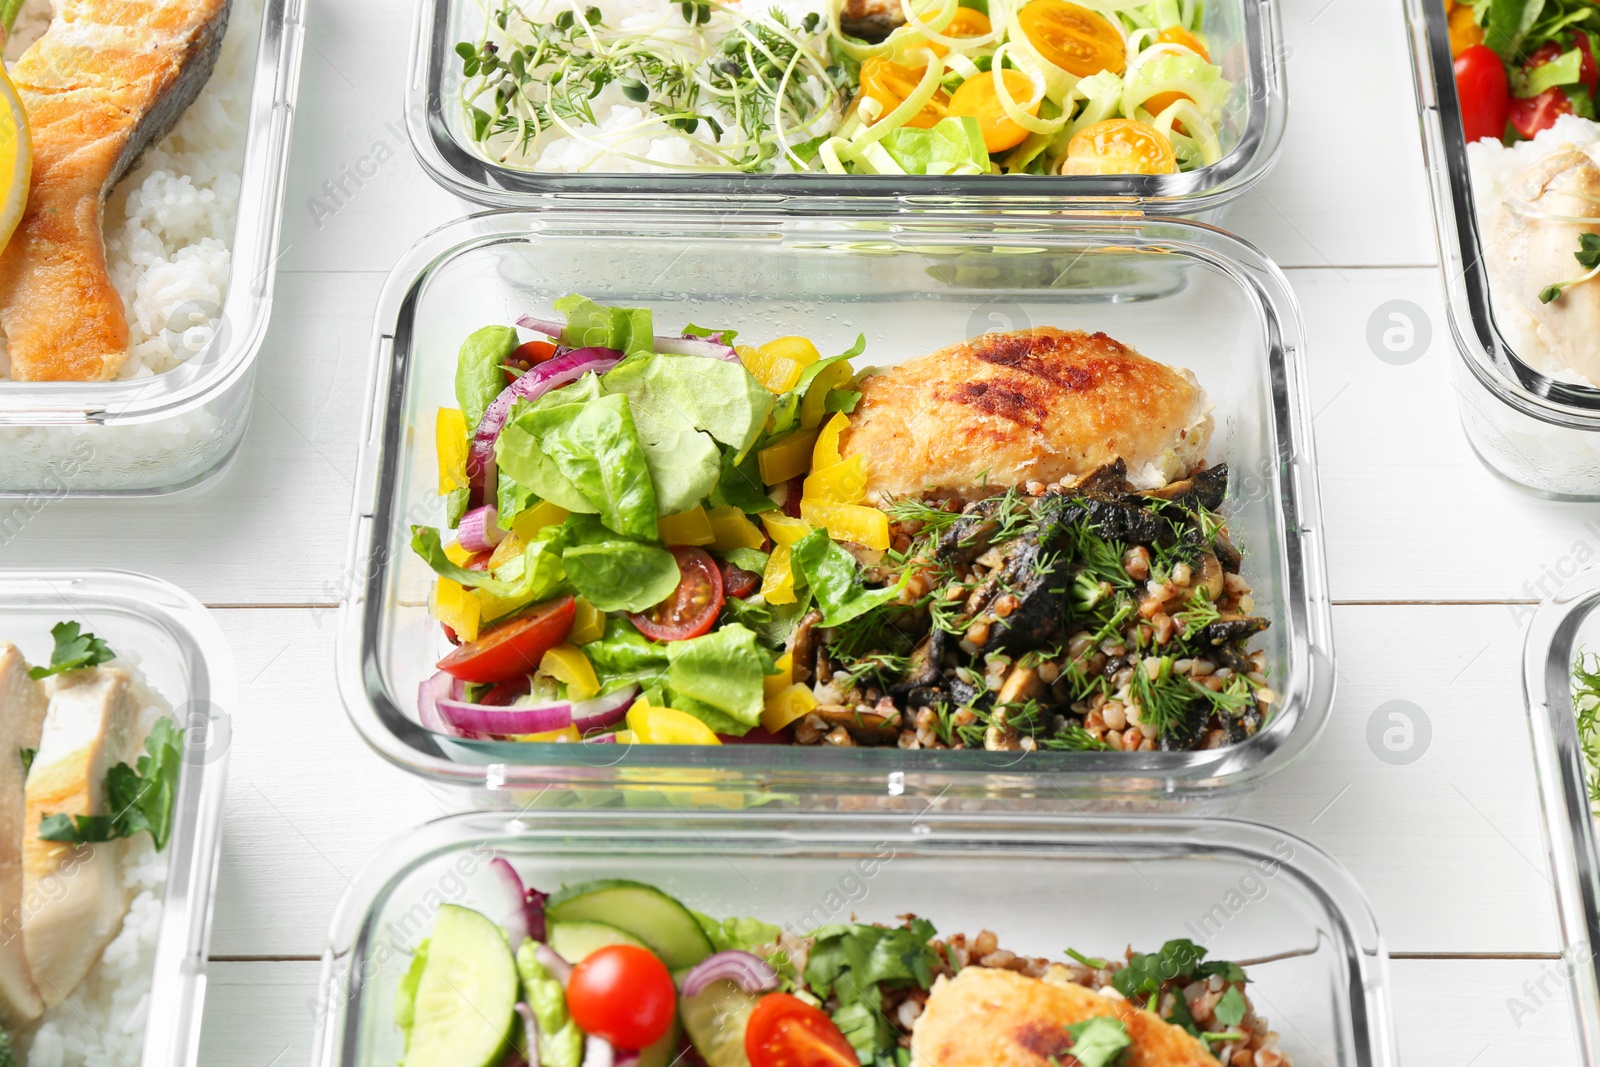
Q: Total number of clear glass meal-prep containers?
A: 7